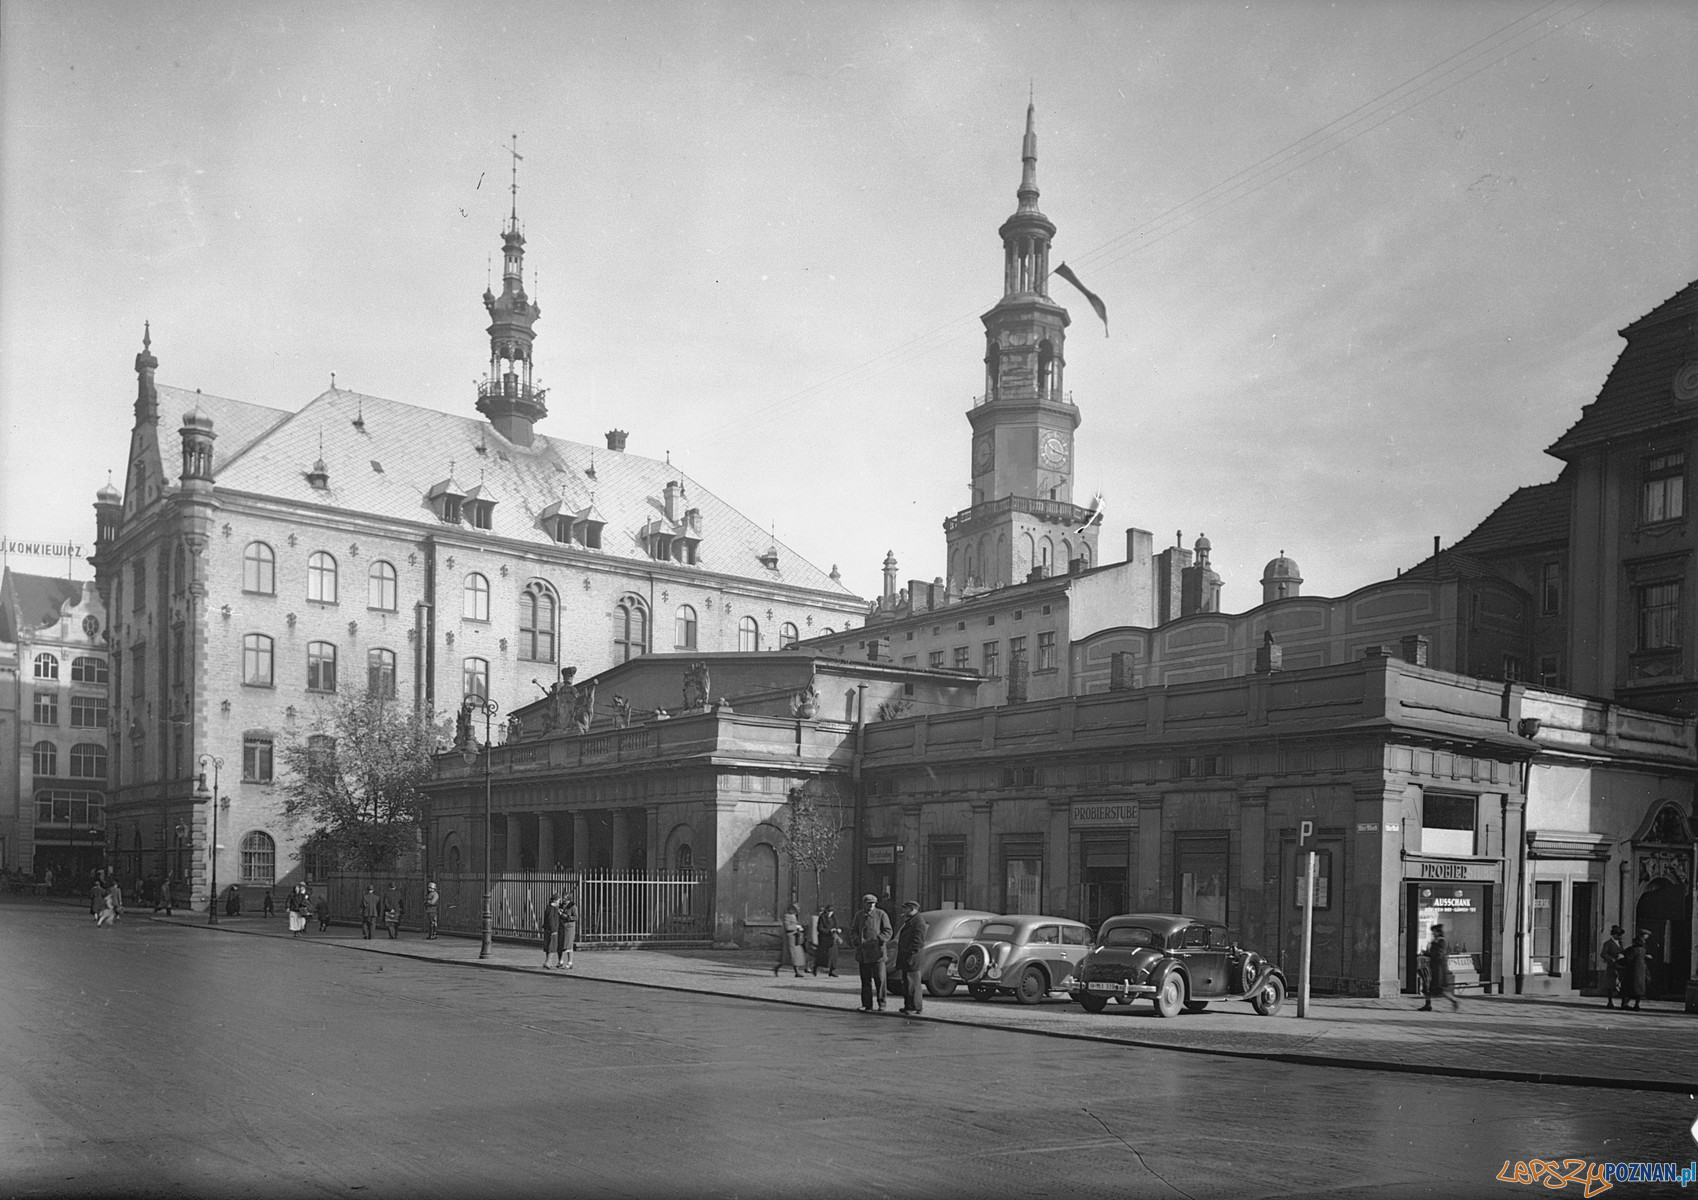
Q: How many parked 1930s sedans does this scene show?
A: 3